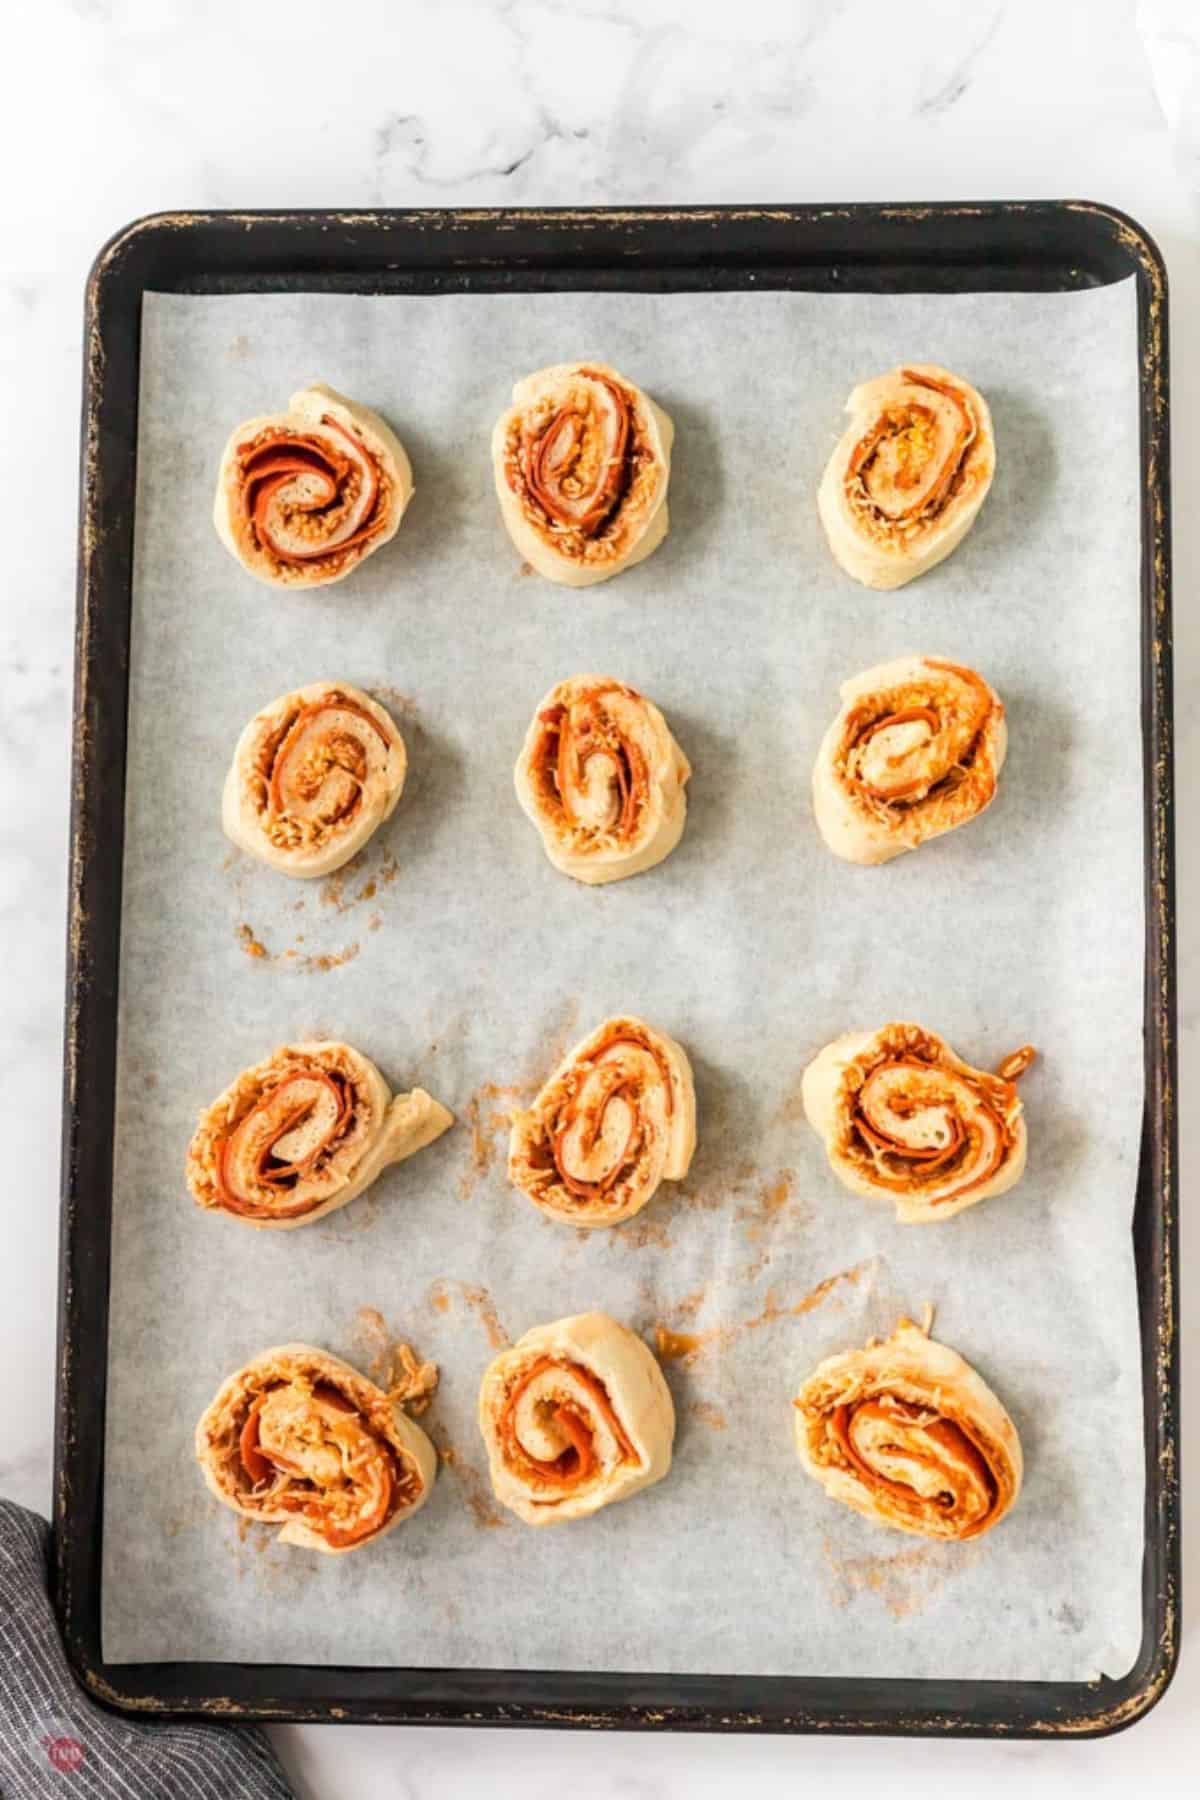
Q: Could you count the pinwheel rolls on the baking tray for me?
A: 12